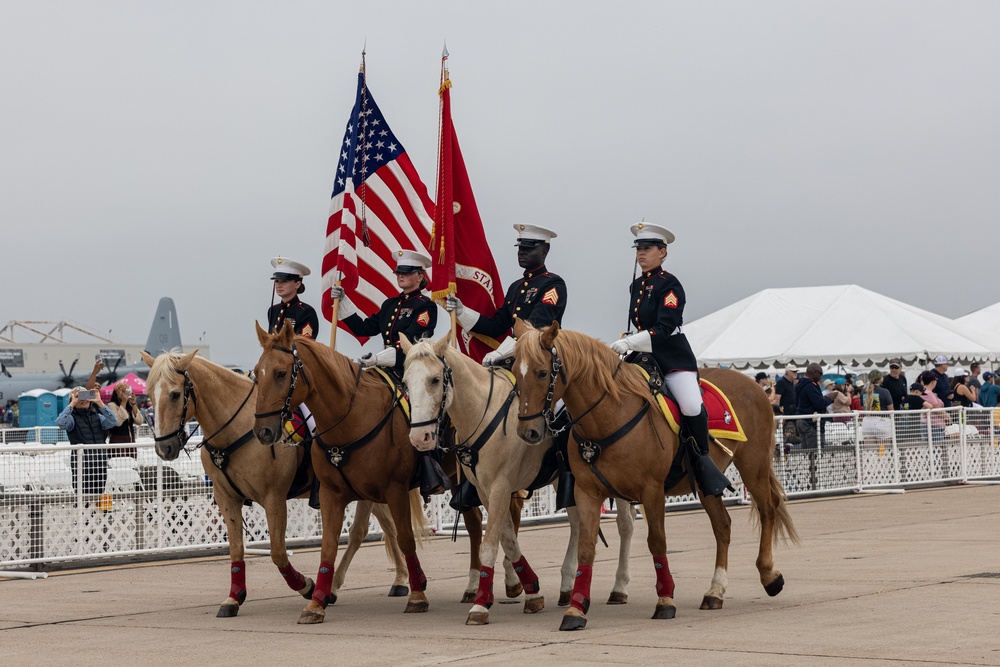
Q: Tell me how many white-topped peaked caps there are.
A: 4